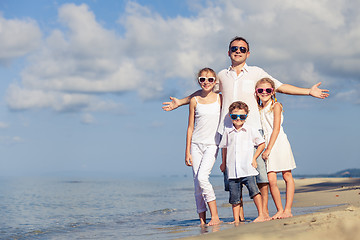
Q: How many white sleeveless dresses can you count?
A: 1